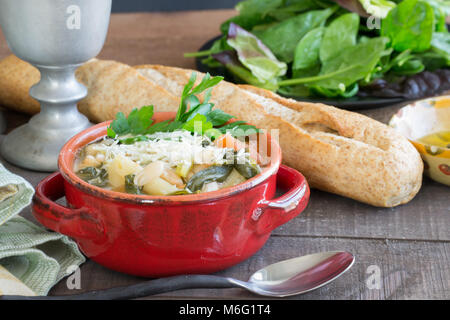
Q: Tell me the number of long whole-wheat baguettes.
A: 1